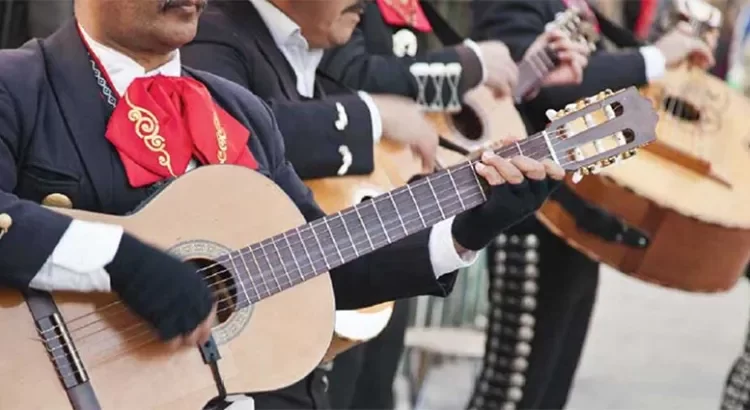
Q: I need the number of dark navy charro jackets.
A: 4